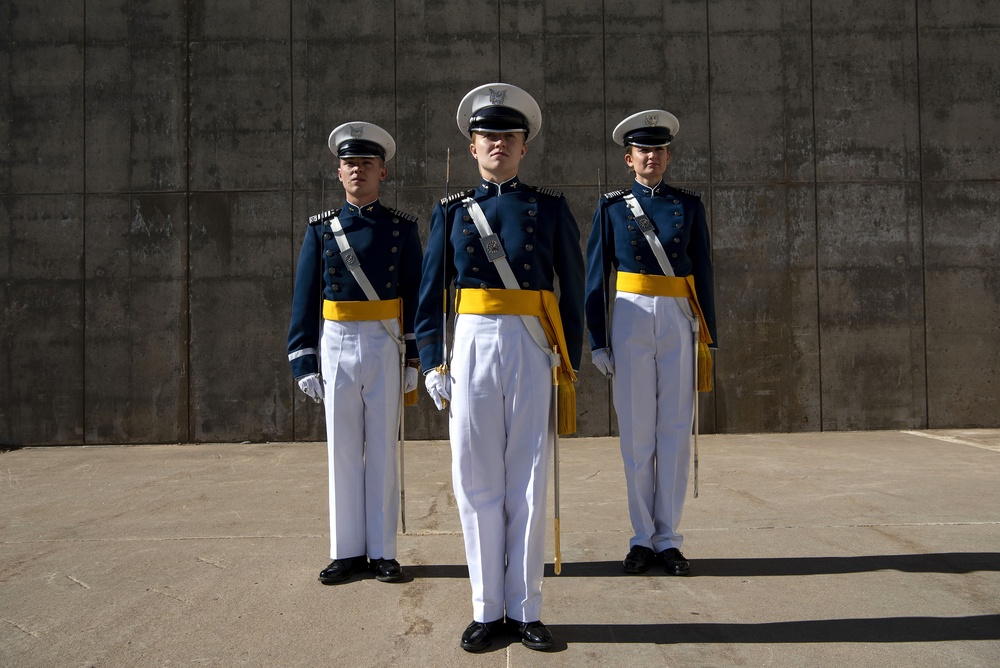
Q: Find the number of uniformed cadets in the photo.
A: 3